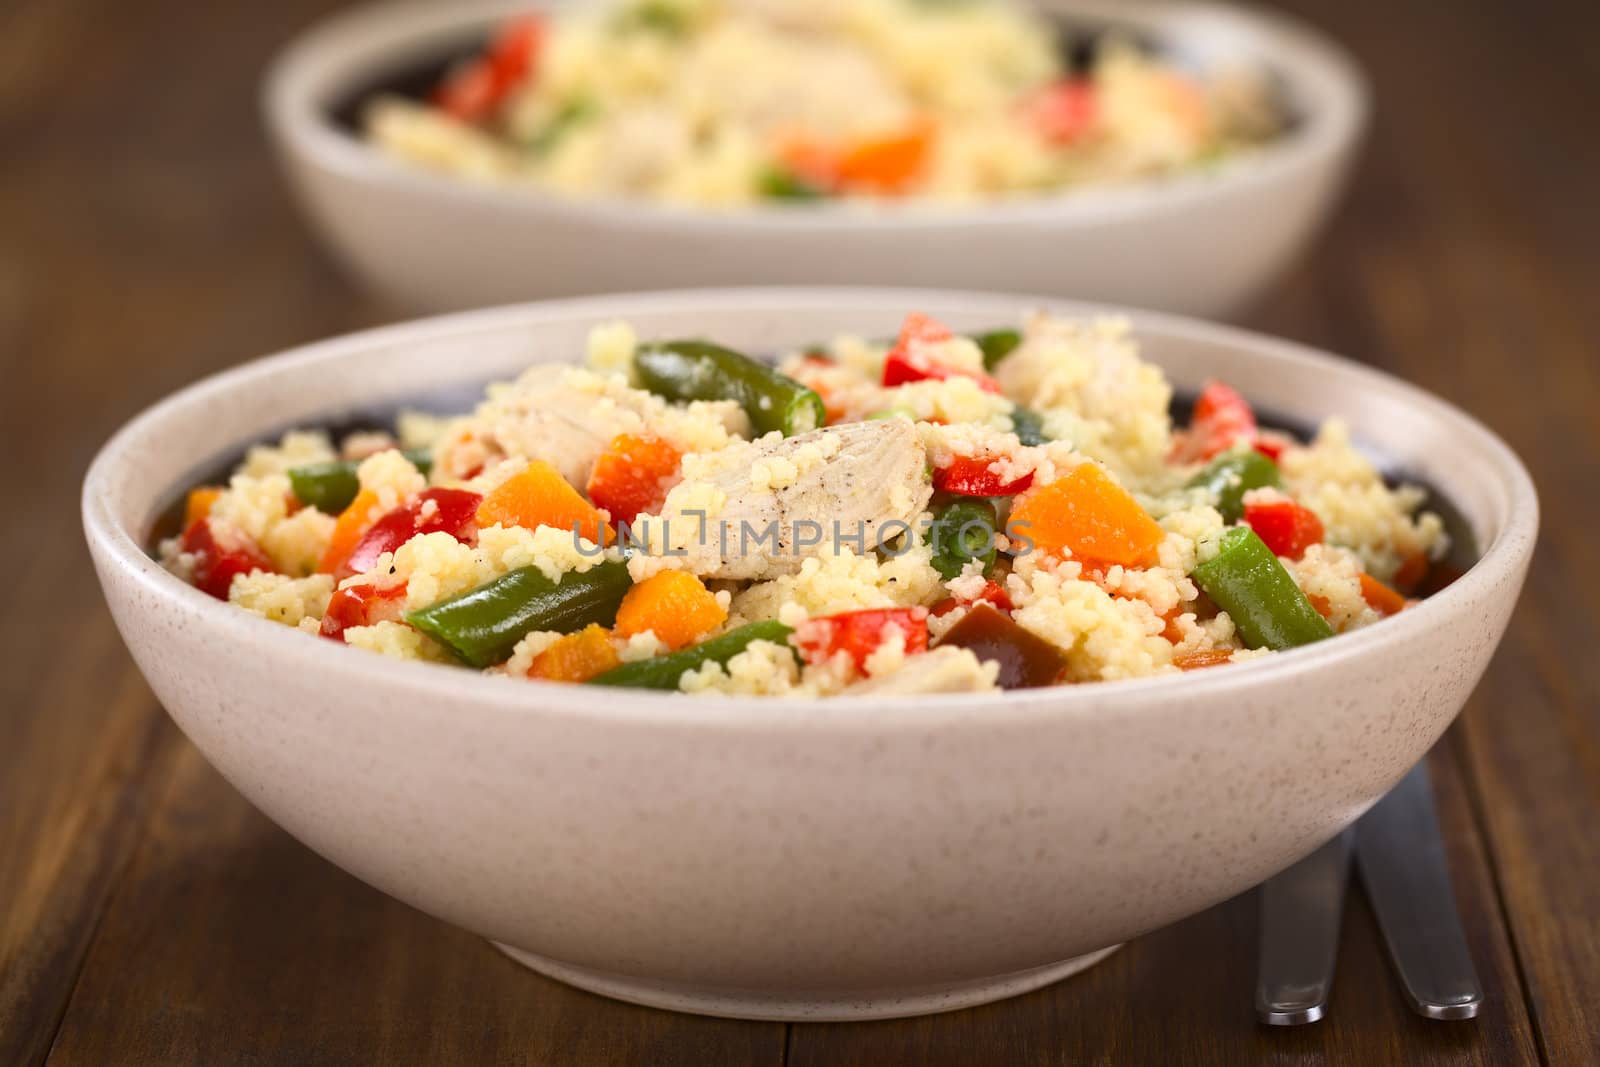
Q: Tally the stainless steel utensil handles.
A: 2